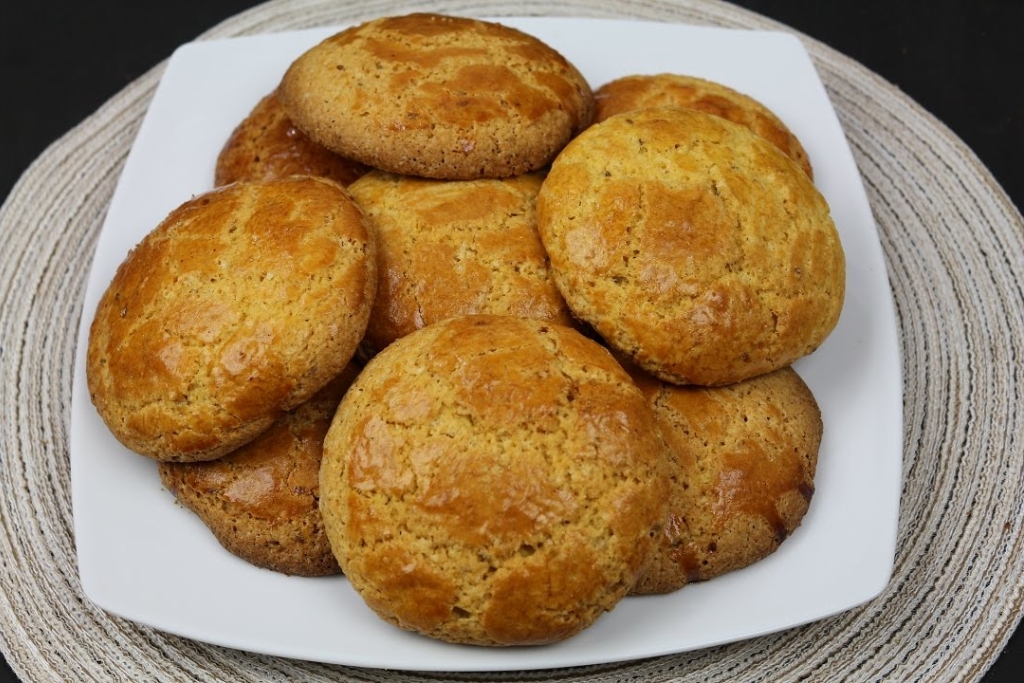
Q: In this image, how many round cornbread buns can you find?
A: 9